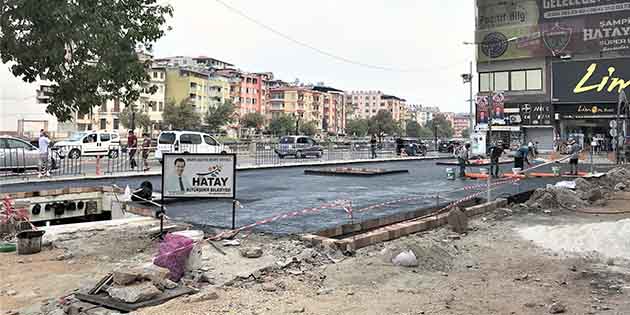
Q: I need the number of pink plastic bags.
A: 1